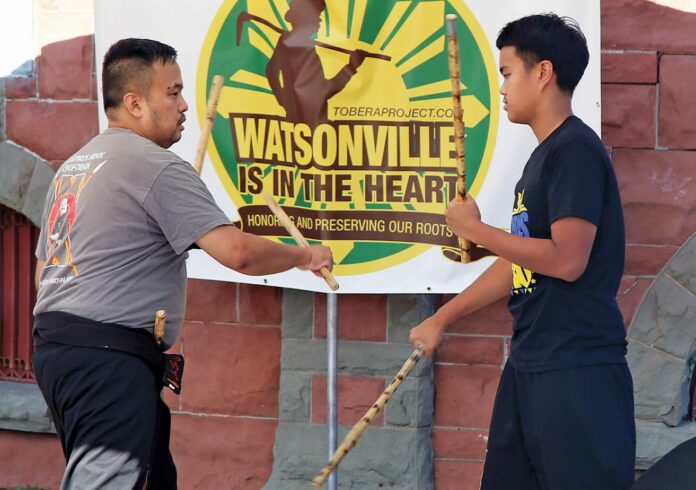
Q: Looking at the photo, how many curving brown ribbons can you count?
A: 1